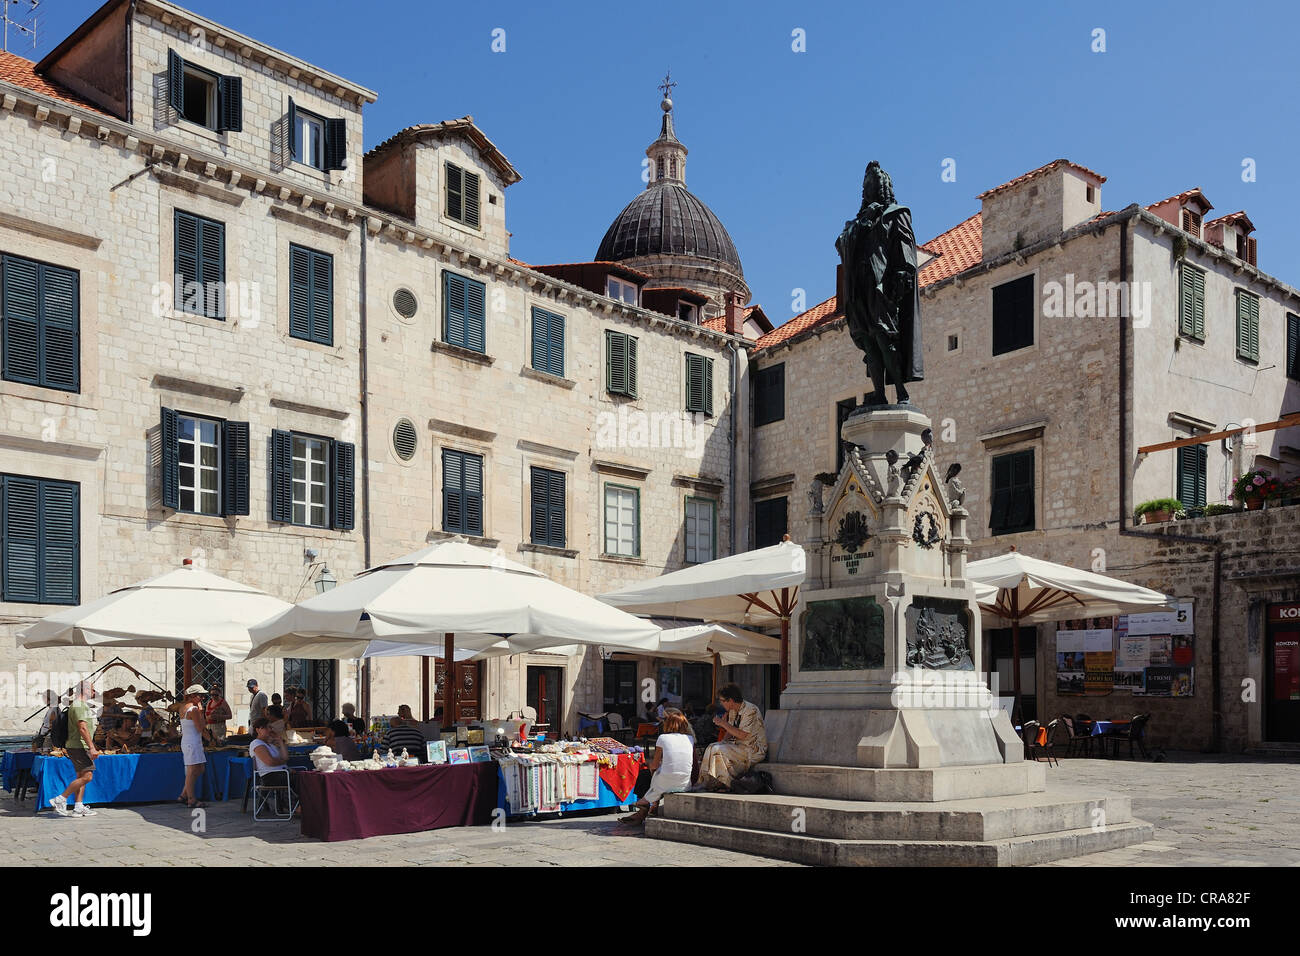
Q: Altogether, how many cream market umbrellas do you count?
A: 5